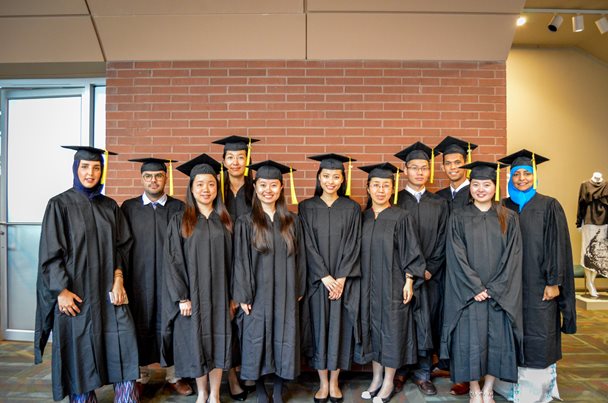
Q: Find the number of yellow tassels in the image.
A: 11